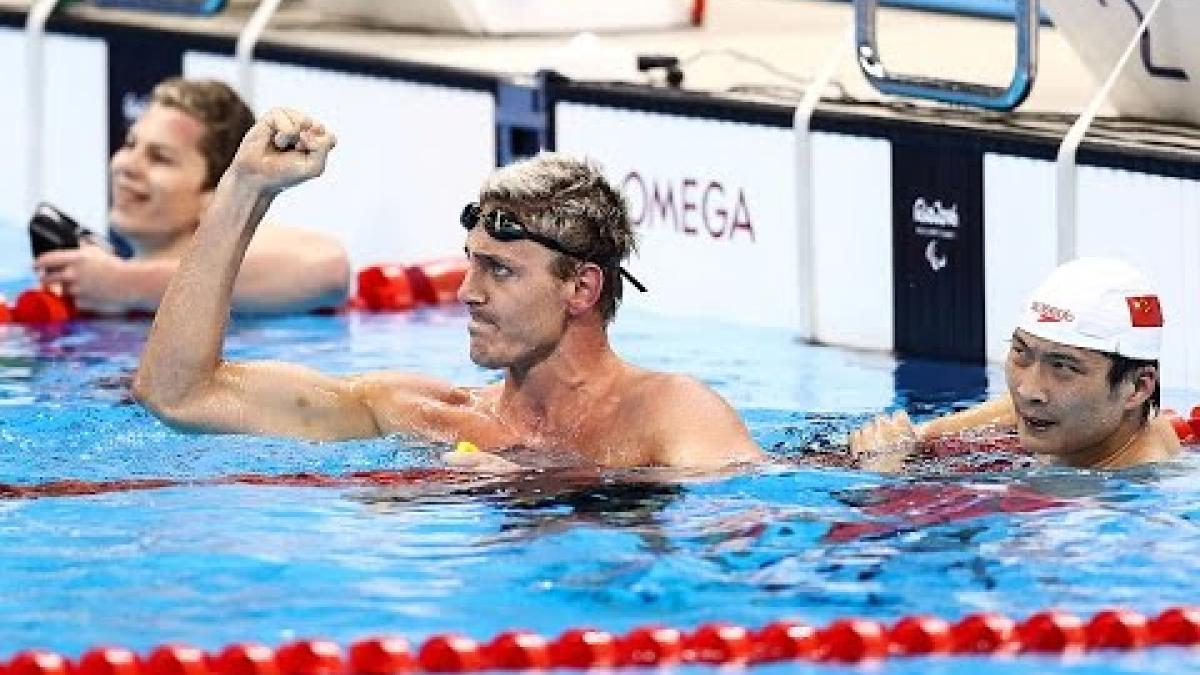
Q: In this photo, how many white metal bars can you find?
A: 4